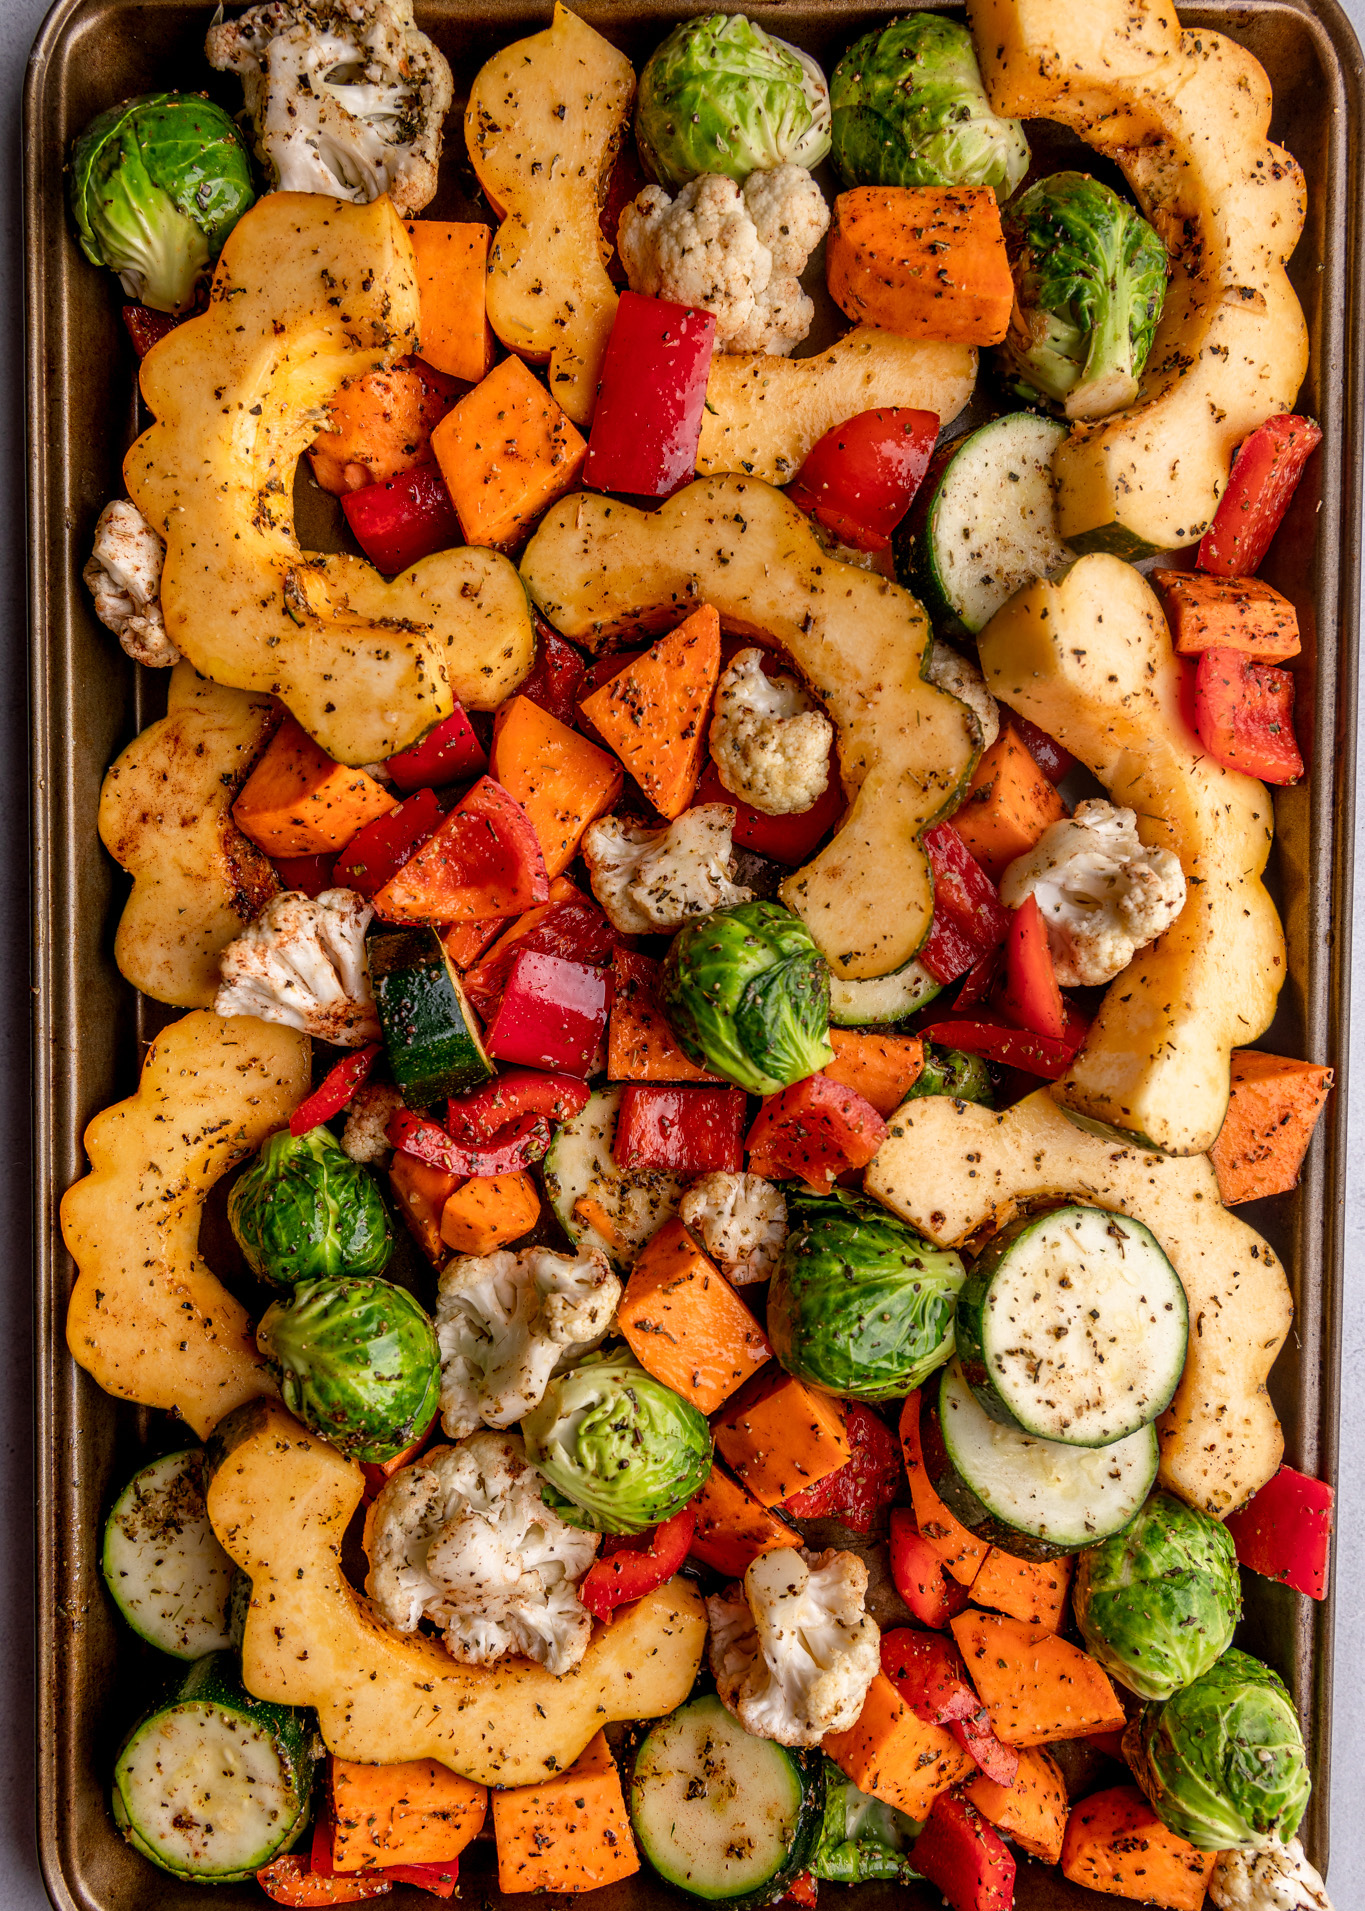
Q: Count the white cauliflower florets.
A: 14